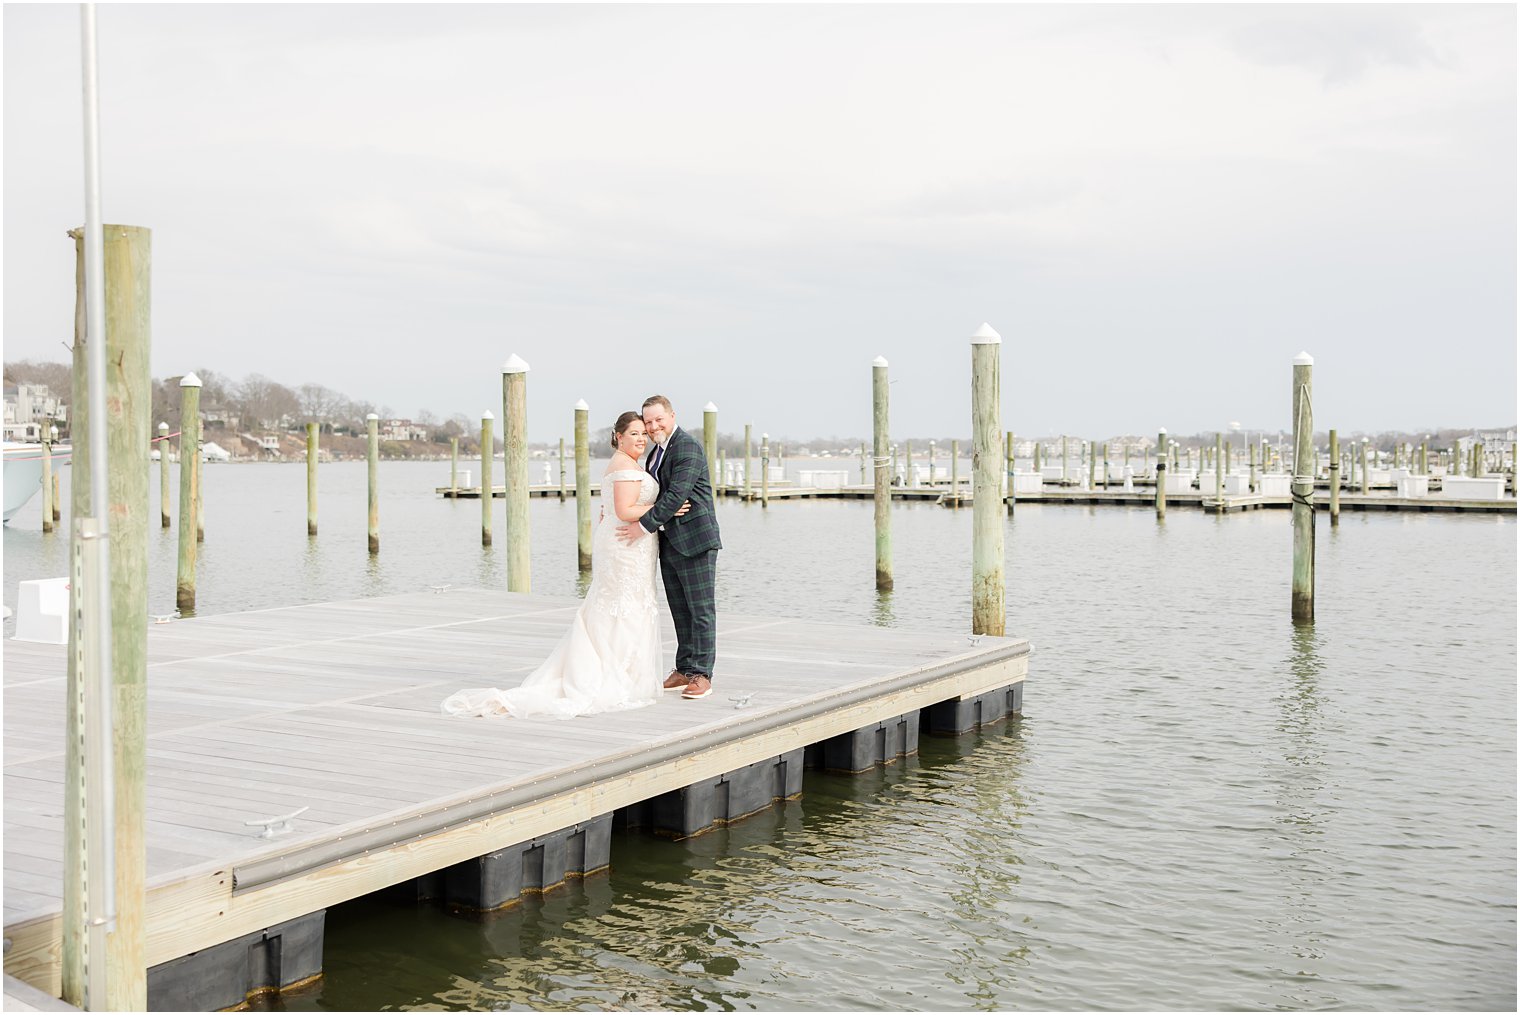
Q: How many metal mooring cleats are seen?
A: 5